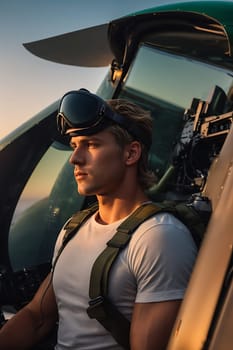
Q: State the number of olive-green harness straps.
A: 2